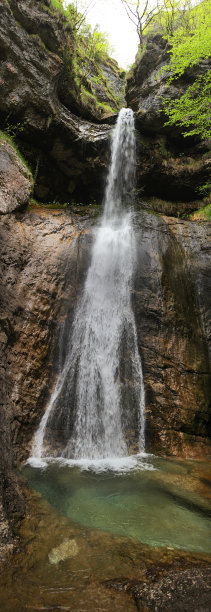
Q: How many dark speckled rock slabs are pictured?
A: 1